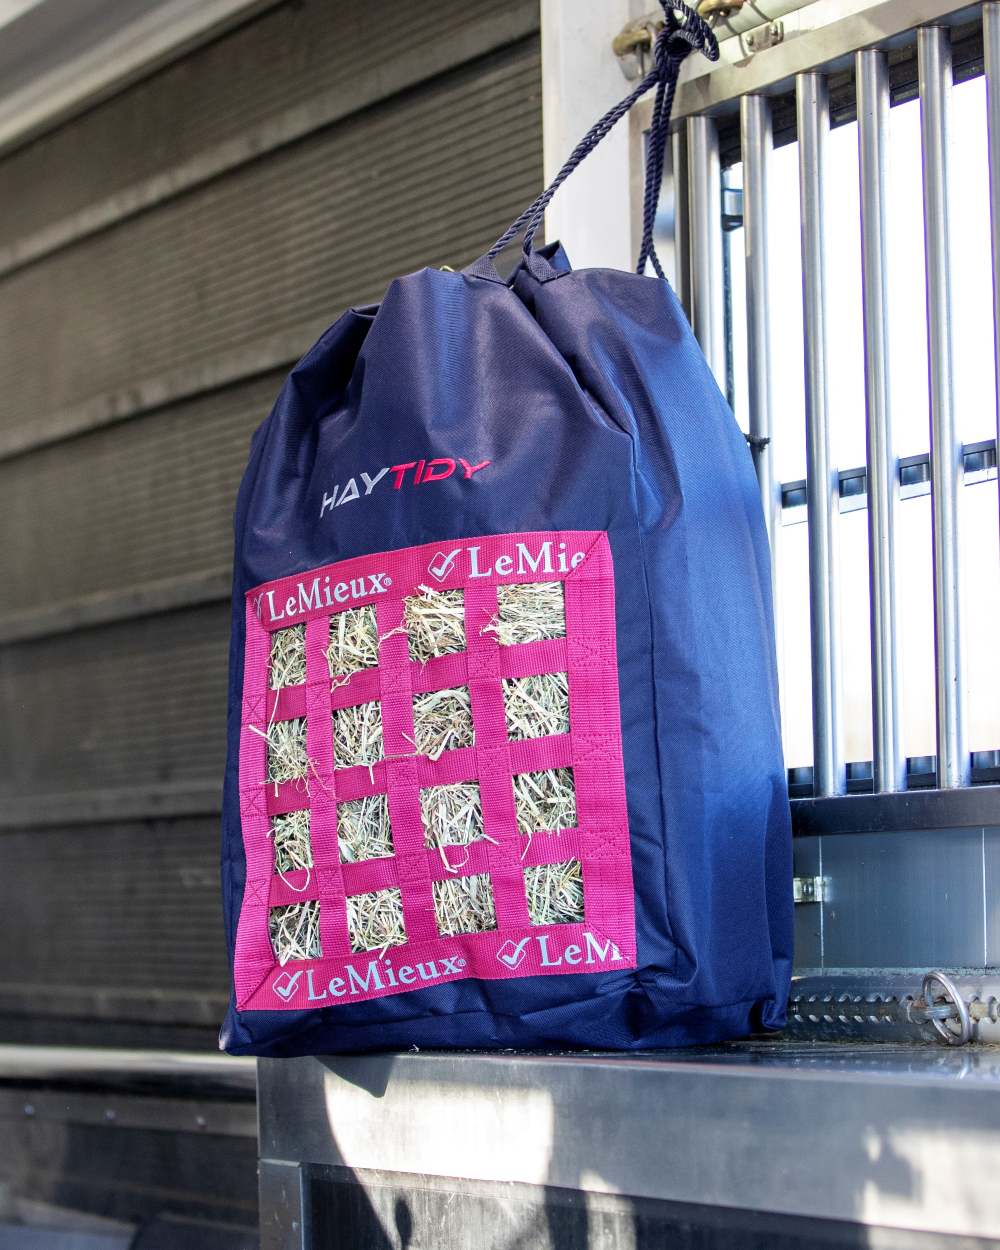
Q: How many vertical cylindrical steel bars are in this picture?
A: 6